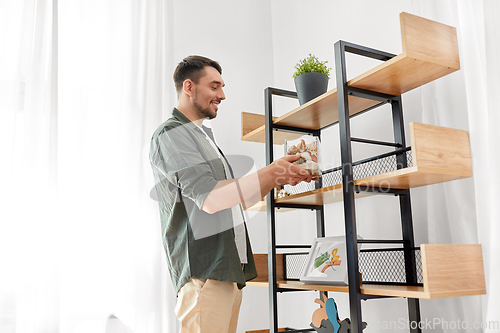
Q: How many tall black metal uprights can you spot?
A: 4